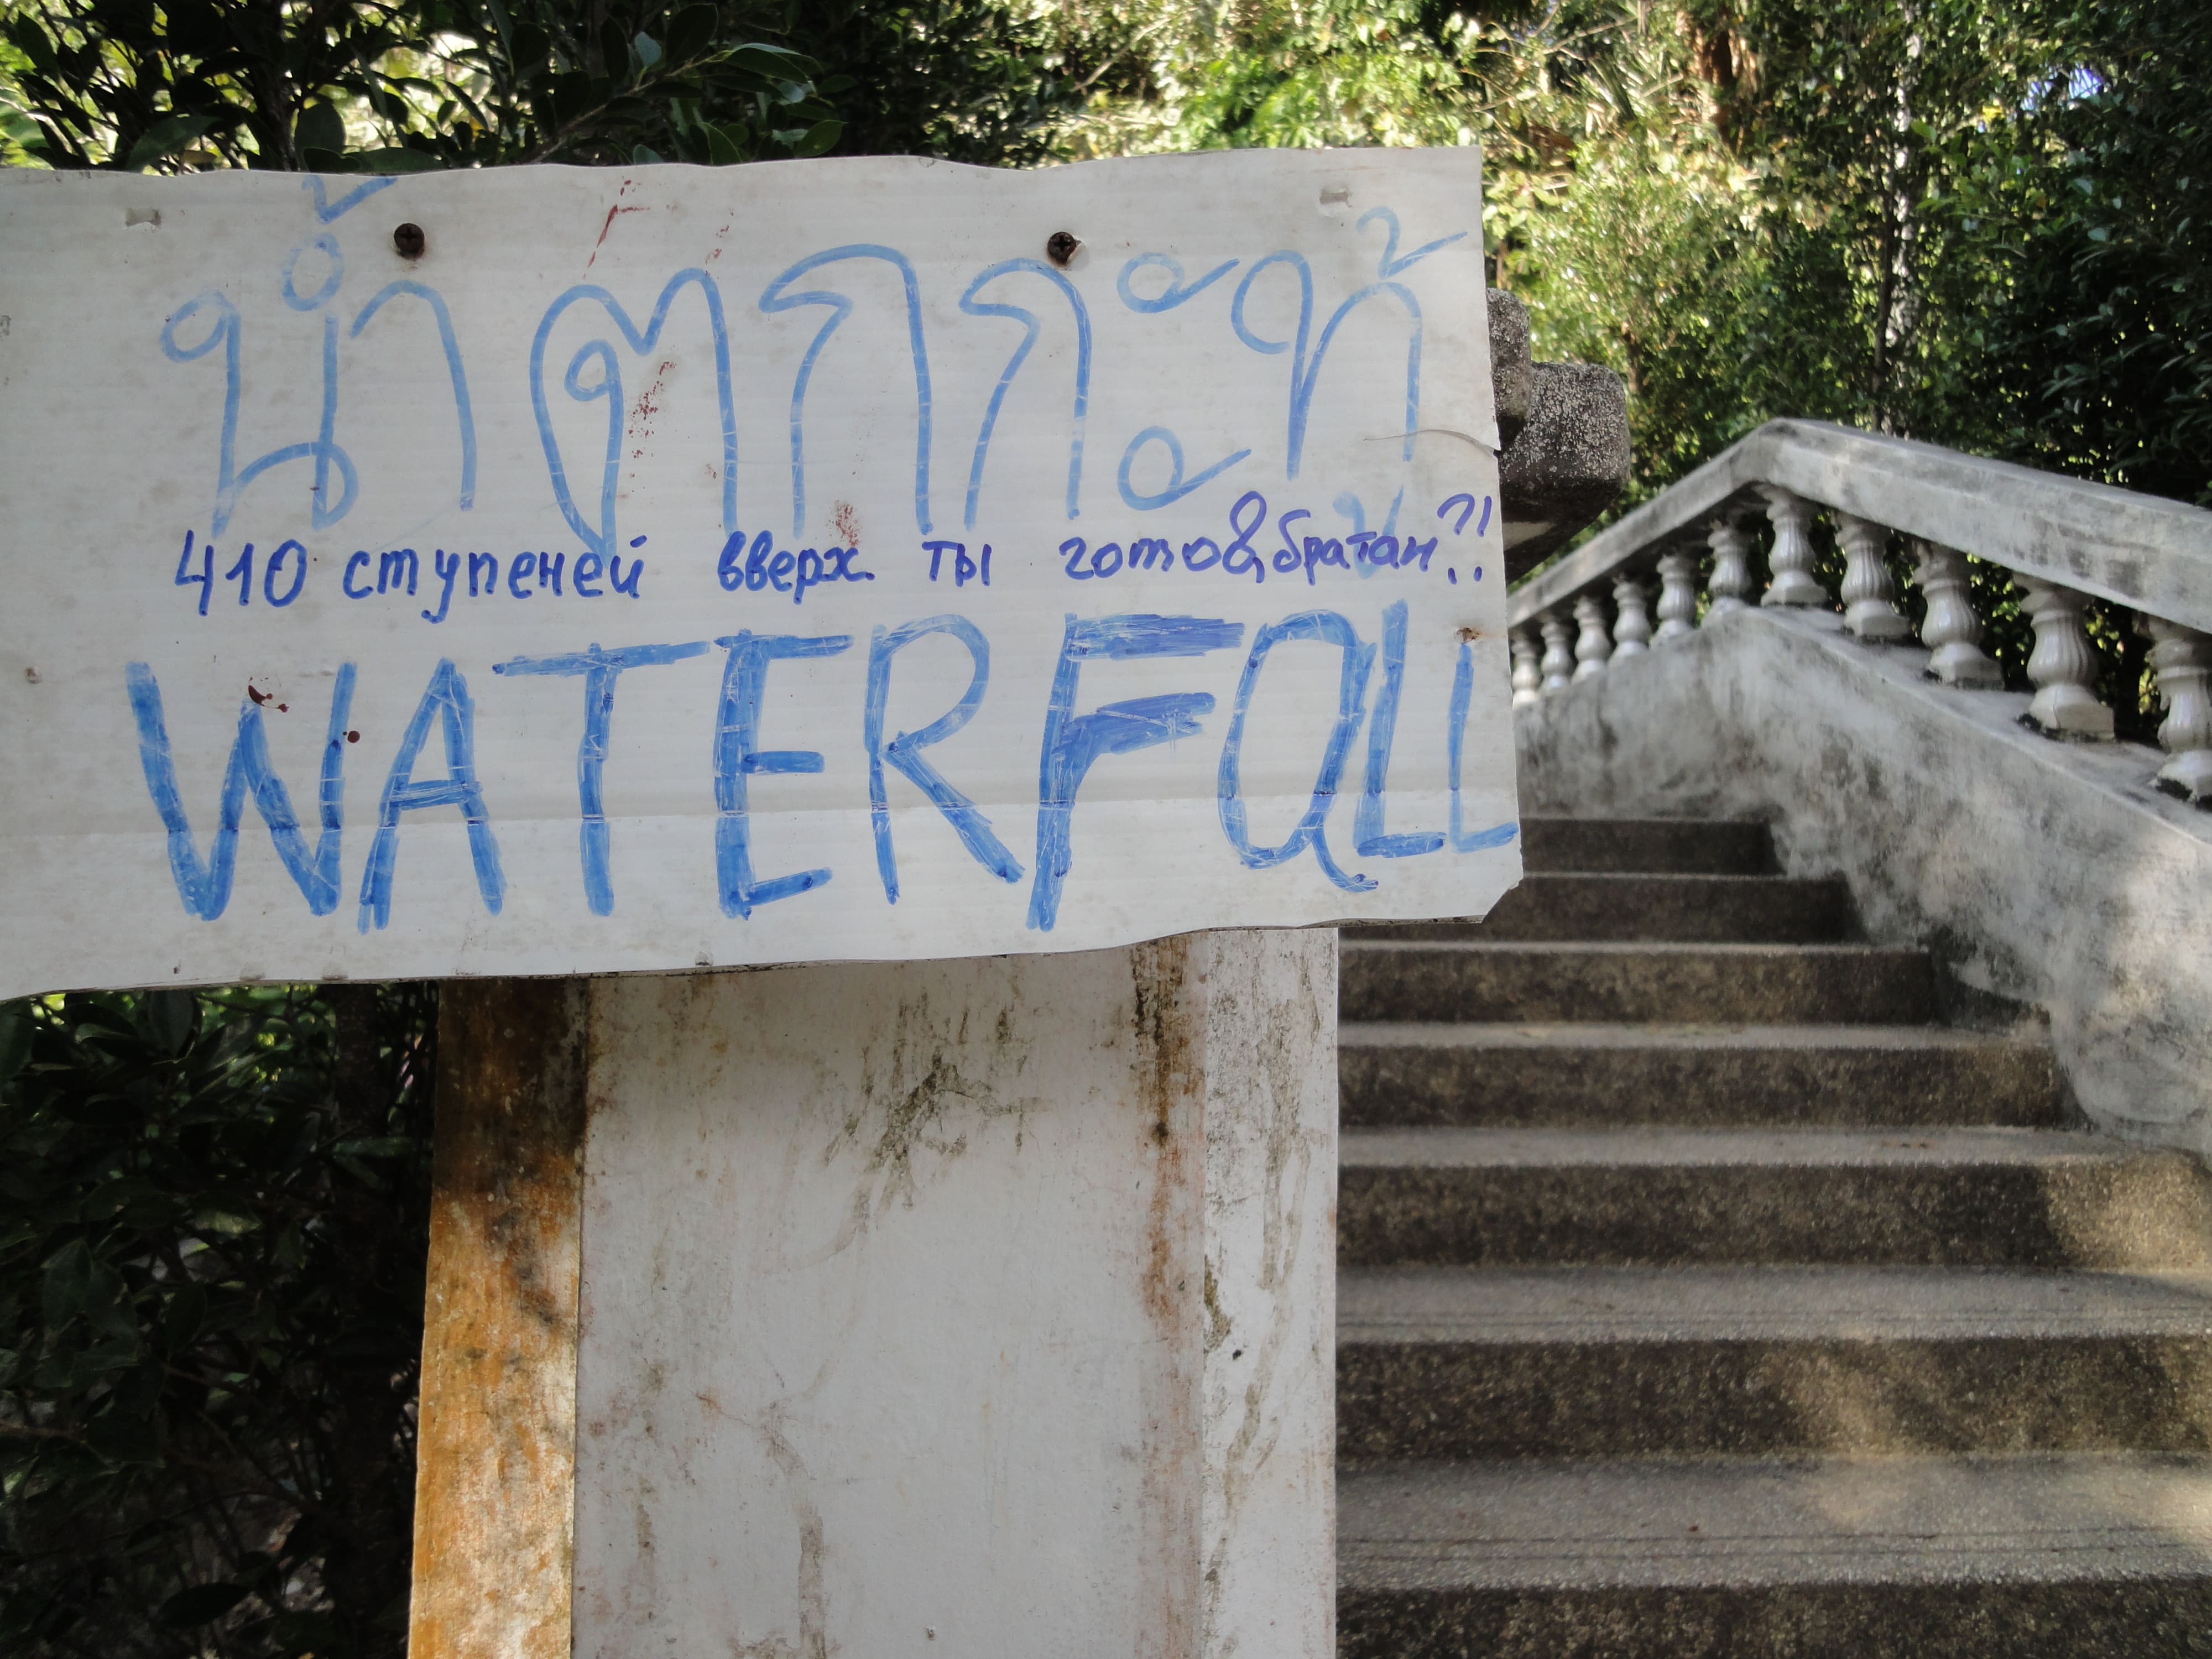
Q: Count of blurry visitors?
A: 0